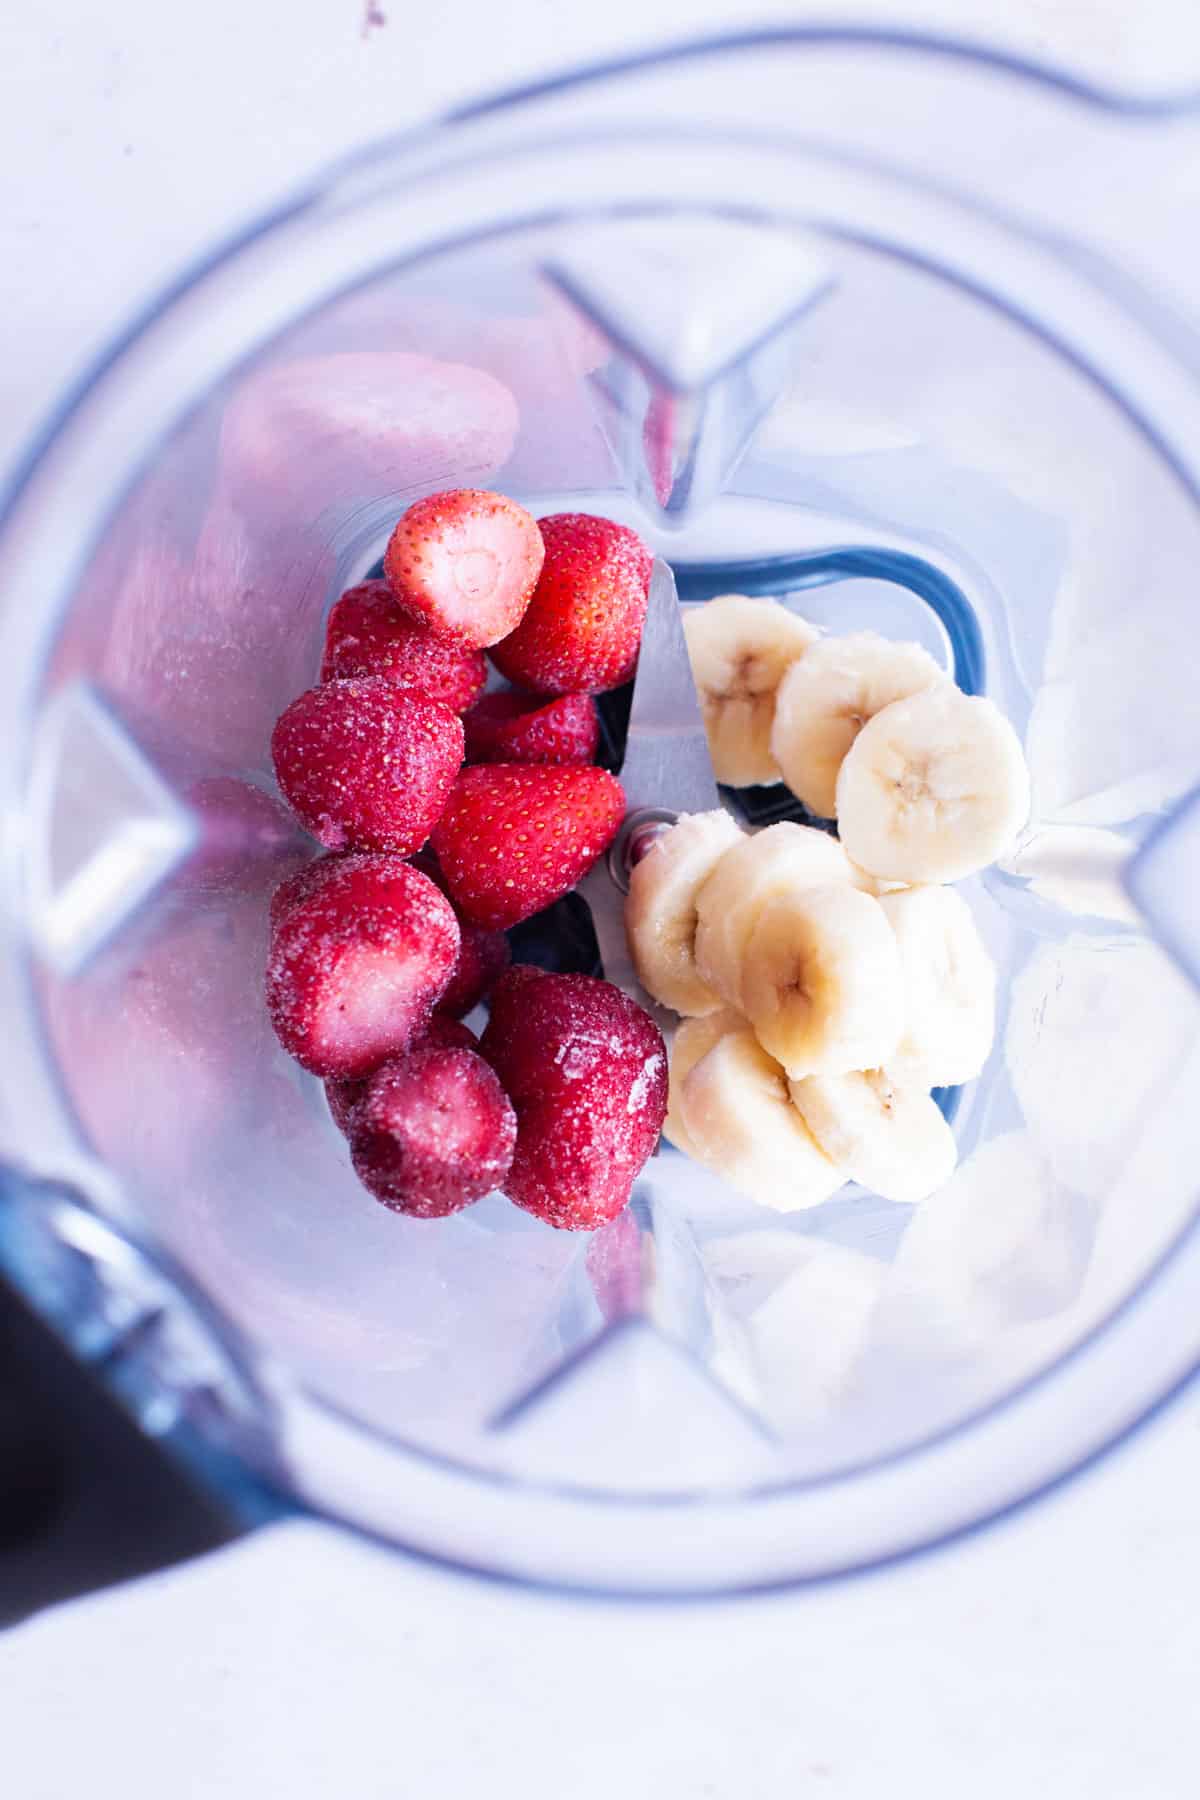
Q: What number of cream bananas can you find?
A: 10